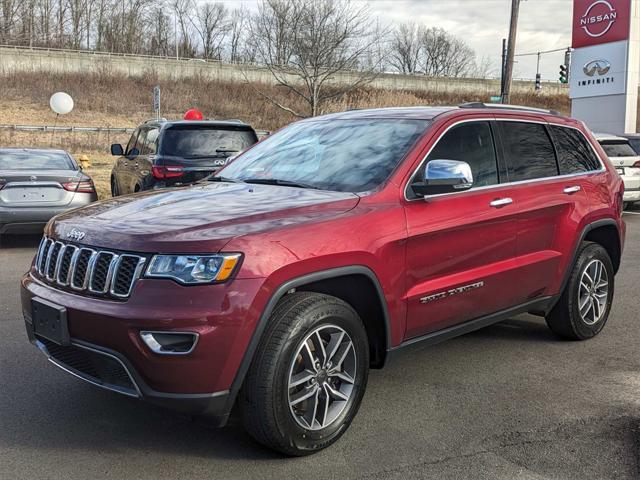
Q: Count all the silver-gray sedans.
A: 1